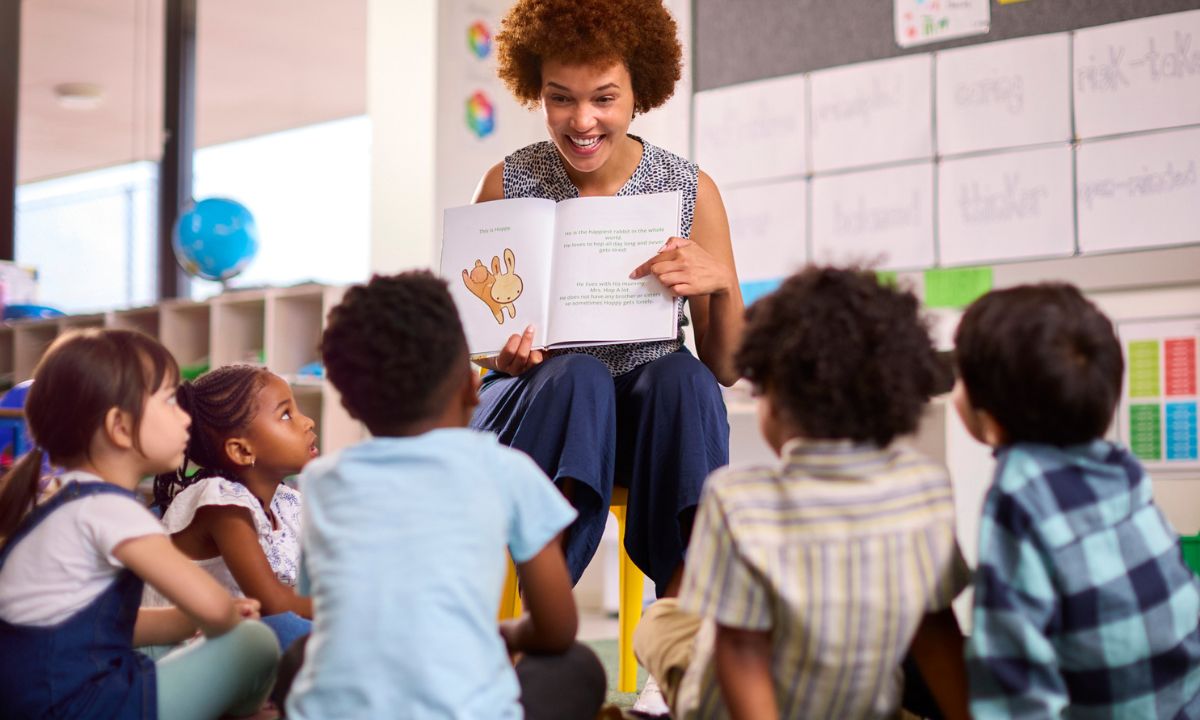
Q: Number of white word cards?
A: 8